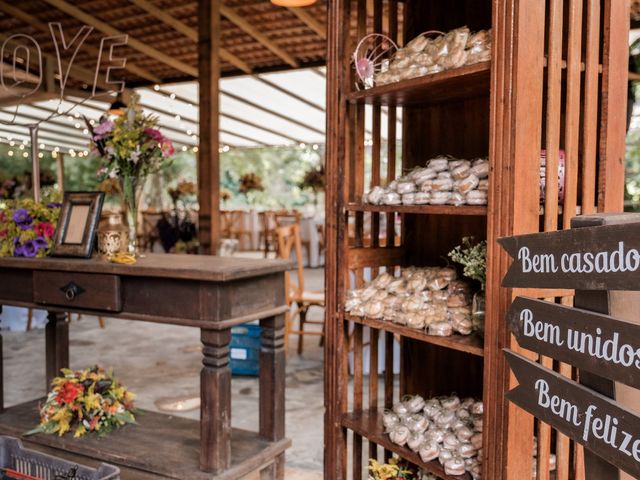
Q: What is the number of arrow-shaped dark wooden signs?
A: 3